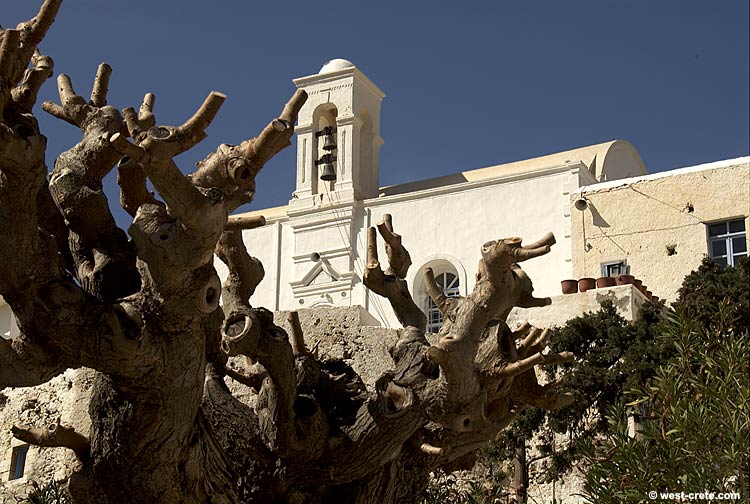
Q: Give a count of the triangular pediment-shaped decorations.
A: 1